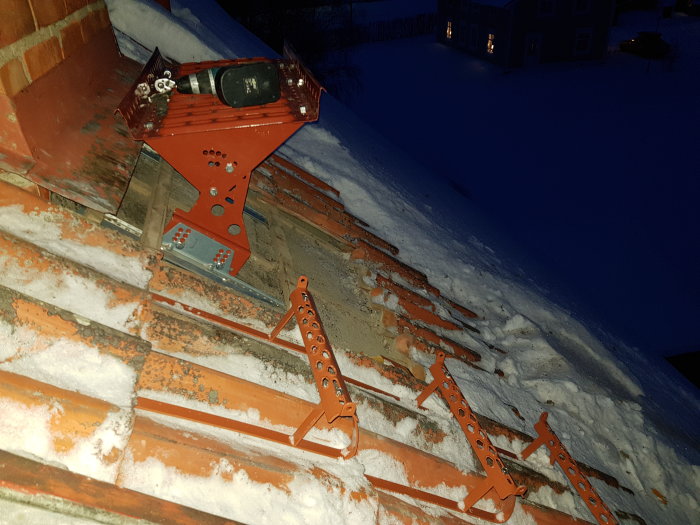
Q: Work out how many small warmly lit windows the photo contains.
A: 2